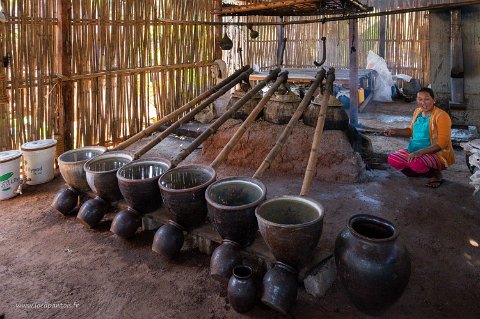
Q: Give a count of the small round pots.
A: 7